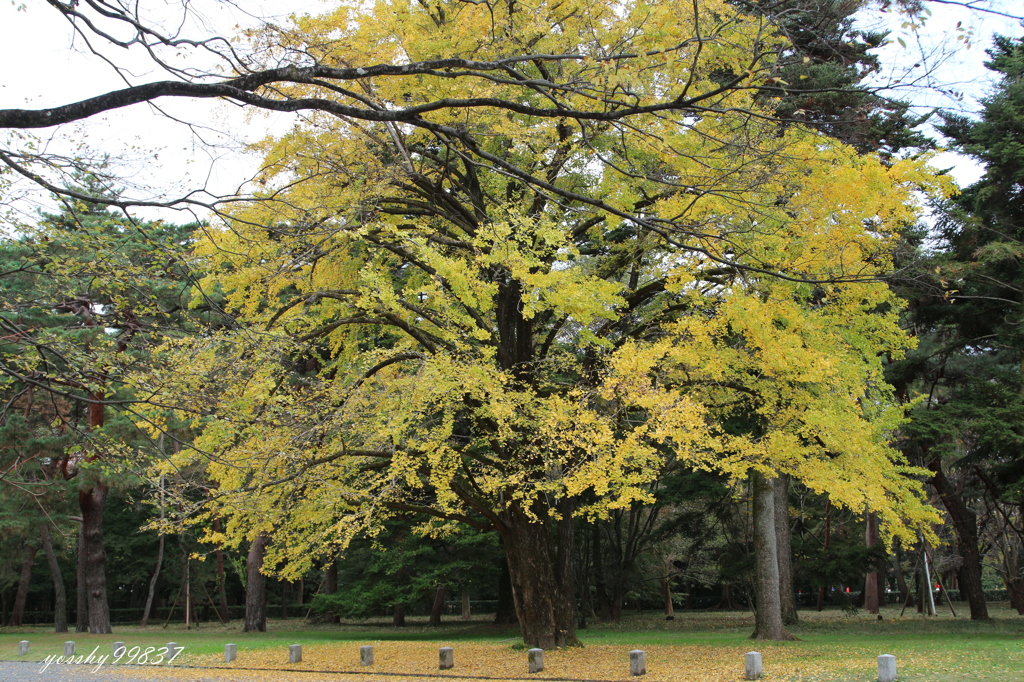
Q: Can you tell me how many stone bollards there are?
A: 12